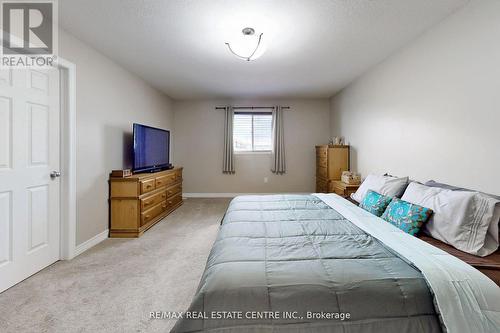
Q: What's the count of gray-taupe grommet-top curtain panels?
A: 2